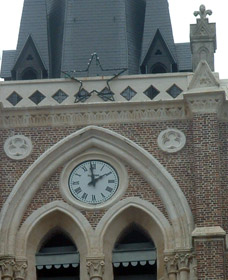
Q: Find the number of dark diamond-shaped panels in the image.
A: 8